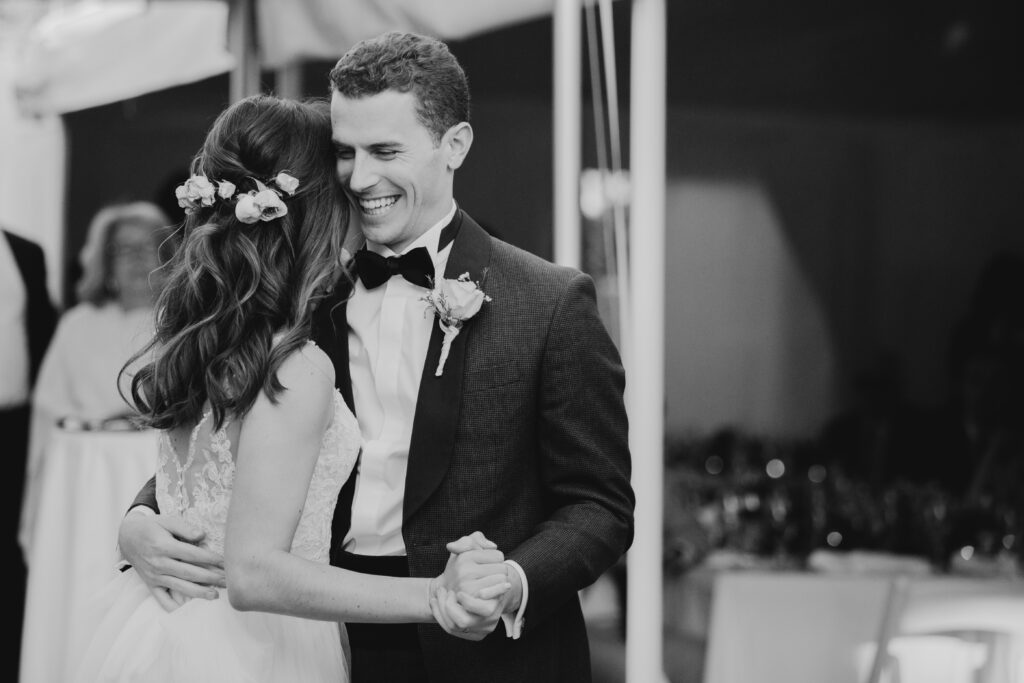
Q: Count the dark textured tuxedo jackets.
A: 1